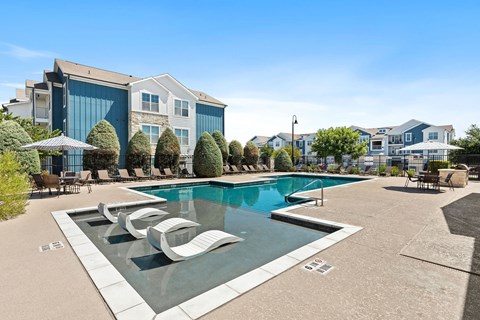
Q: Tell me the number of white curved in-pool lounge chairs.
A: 3